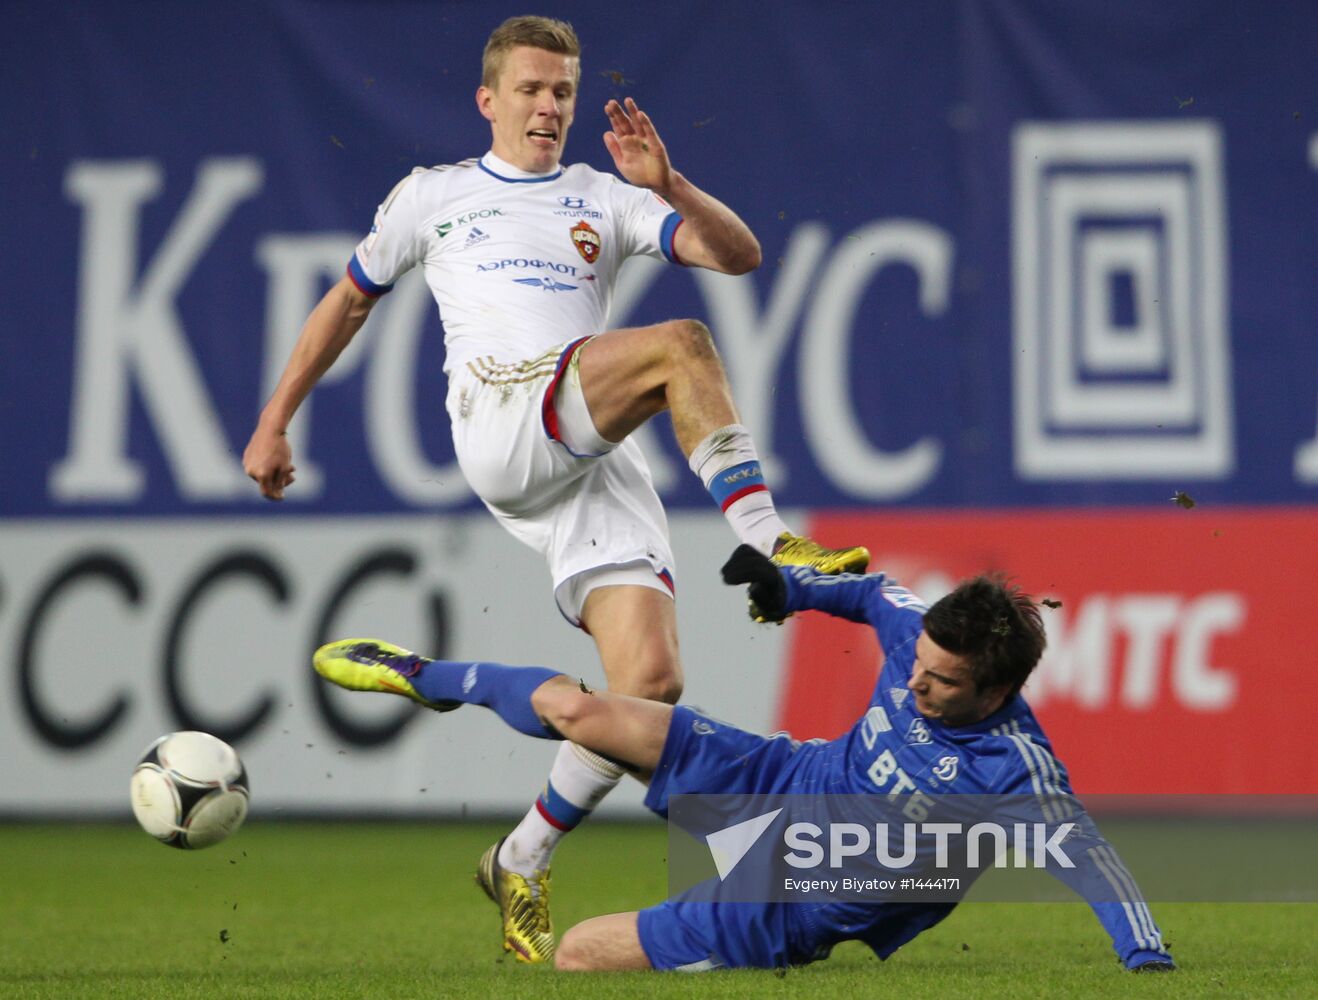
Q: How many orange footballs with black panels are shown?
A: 0